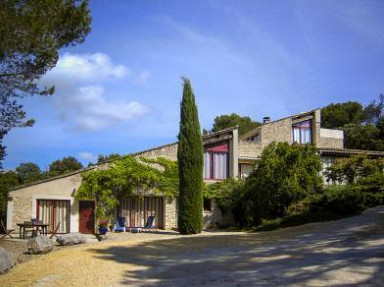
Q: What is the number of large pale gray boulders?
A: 3